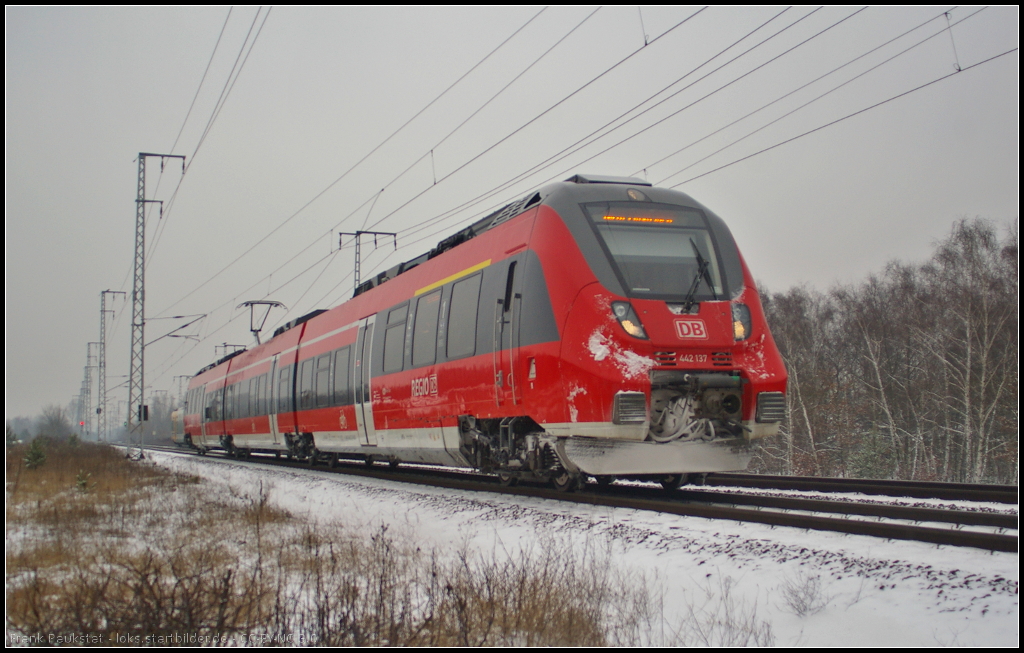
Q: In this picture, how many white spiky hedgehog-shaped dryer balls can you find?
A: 0